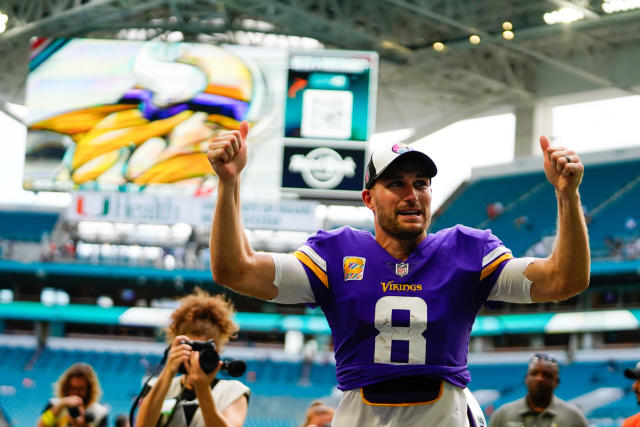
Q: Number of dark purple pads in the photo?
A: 1